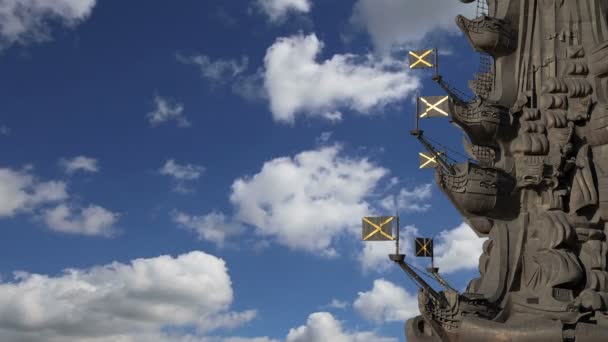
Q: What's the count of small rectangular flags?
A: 5